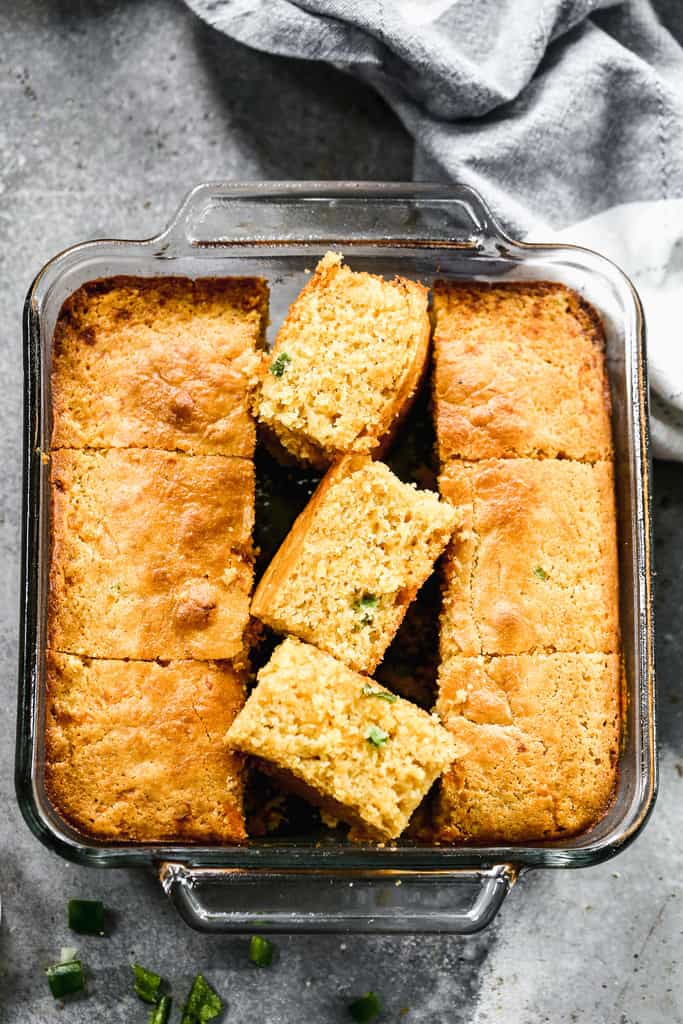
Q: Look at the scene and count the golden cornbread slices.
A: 9